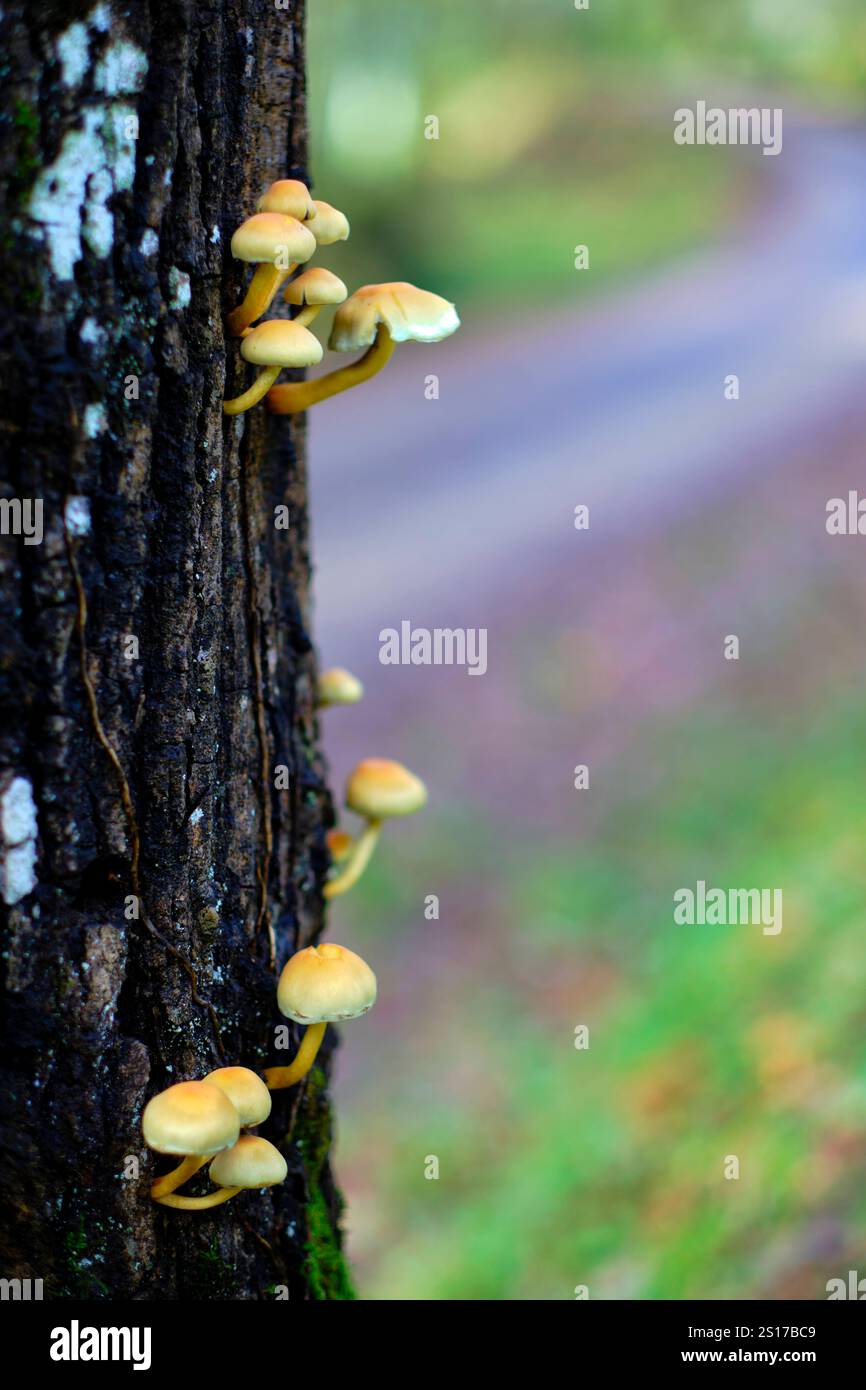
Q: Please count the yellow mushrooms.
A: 13